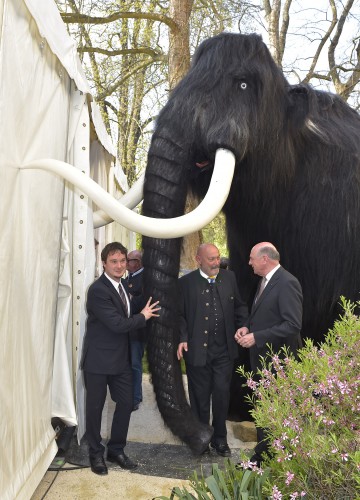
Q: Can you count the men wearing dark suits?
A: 3